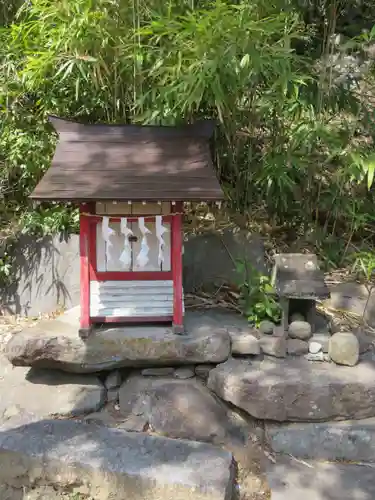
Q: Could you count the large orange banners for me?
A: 0